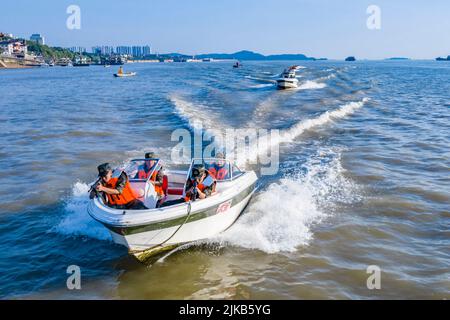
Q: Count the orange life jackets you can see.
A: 4